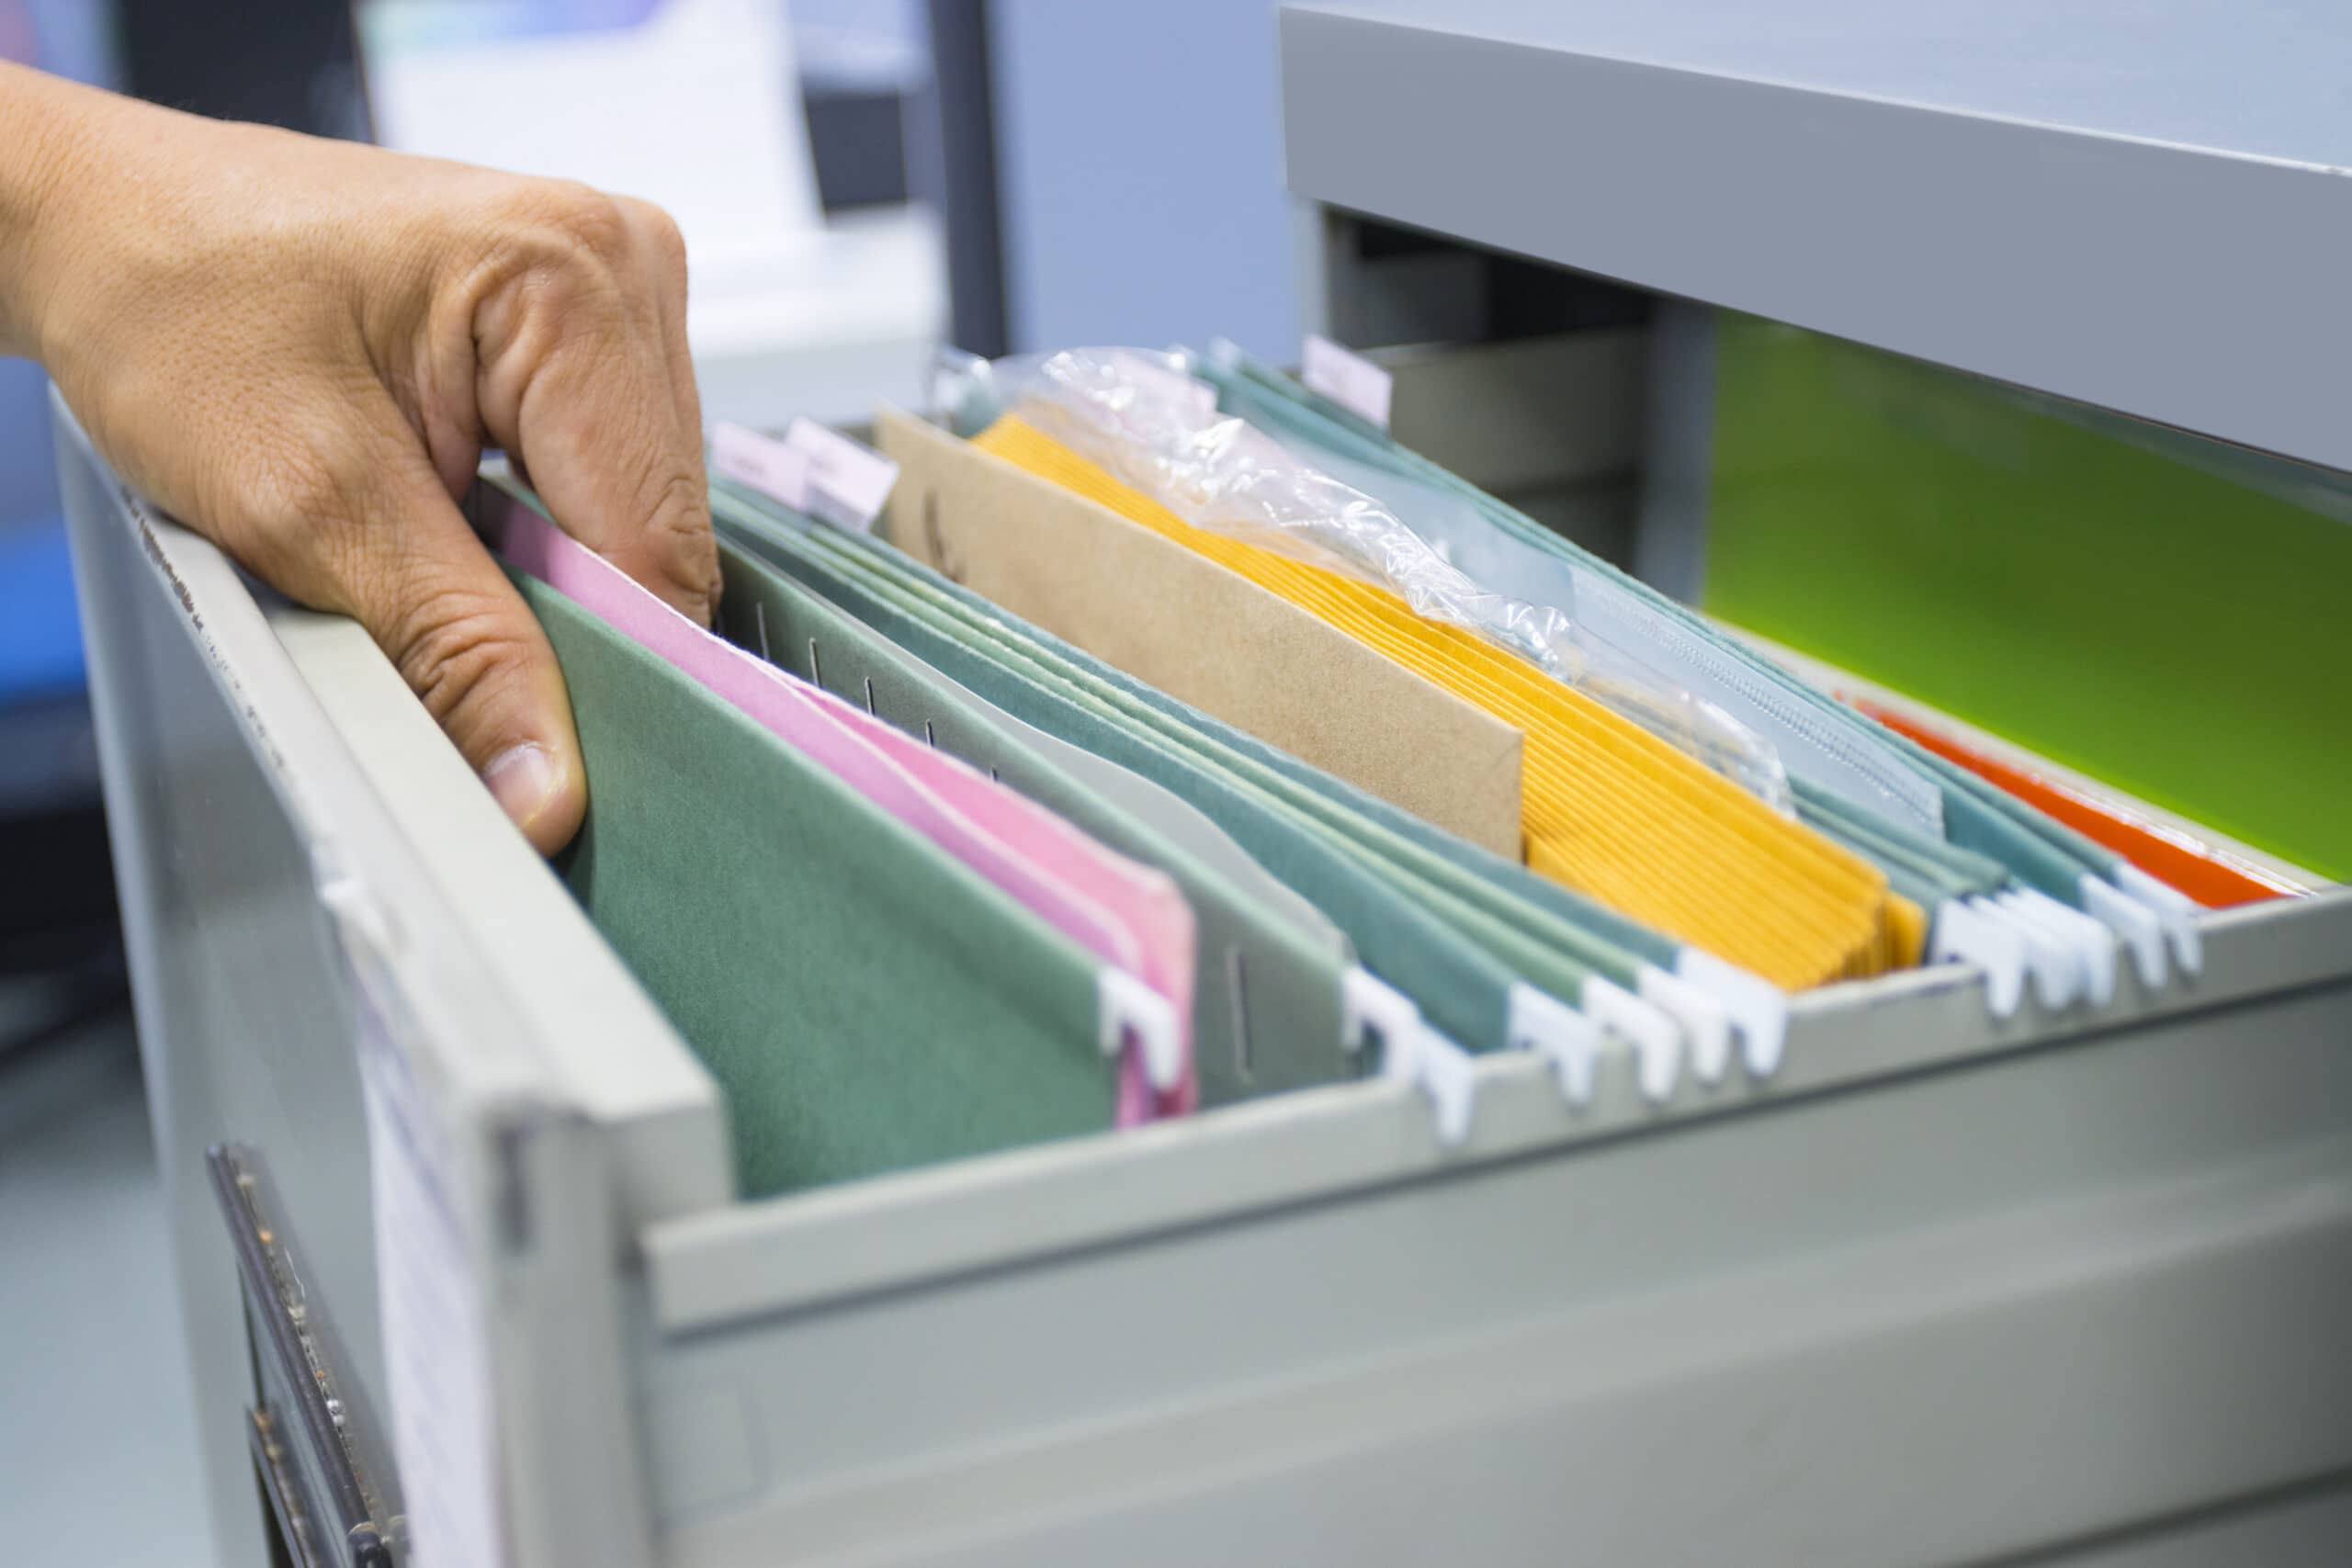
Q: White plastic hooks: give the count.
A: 12